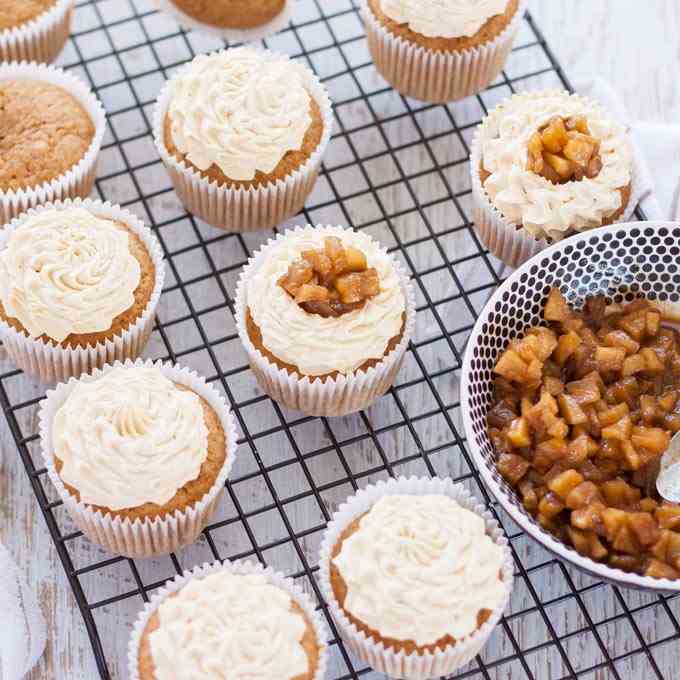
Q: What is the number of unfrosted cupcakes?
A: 3